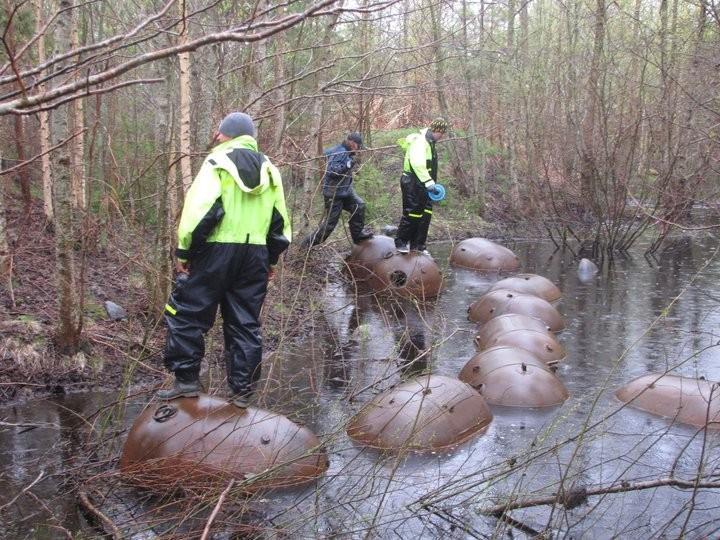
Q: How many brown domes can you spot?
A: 10